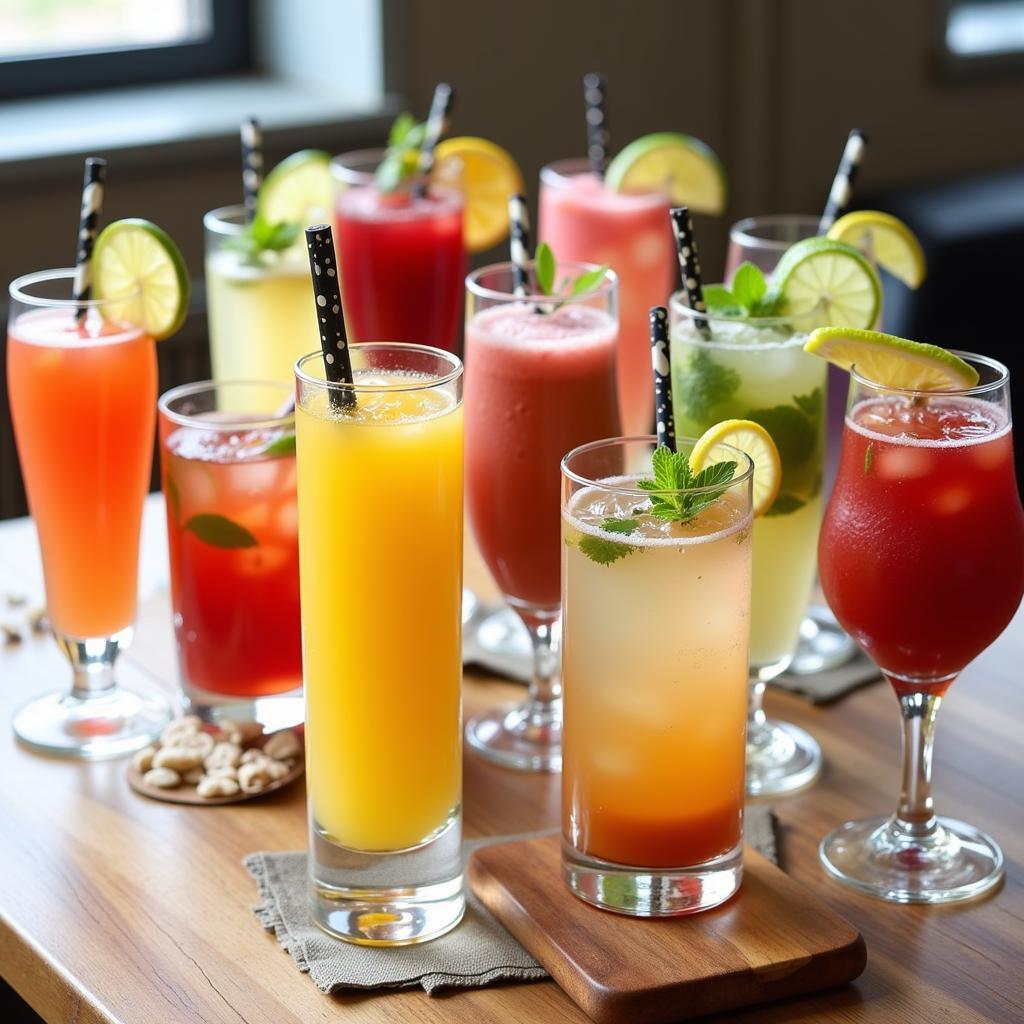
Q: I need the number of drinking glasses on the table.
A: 11